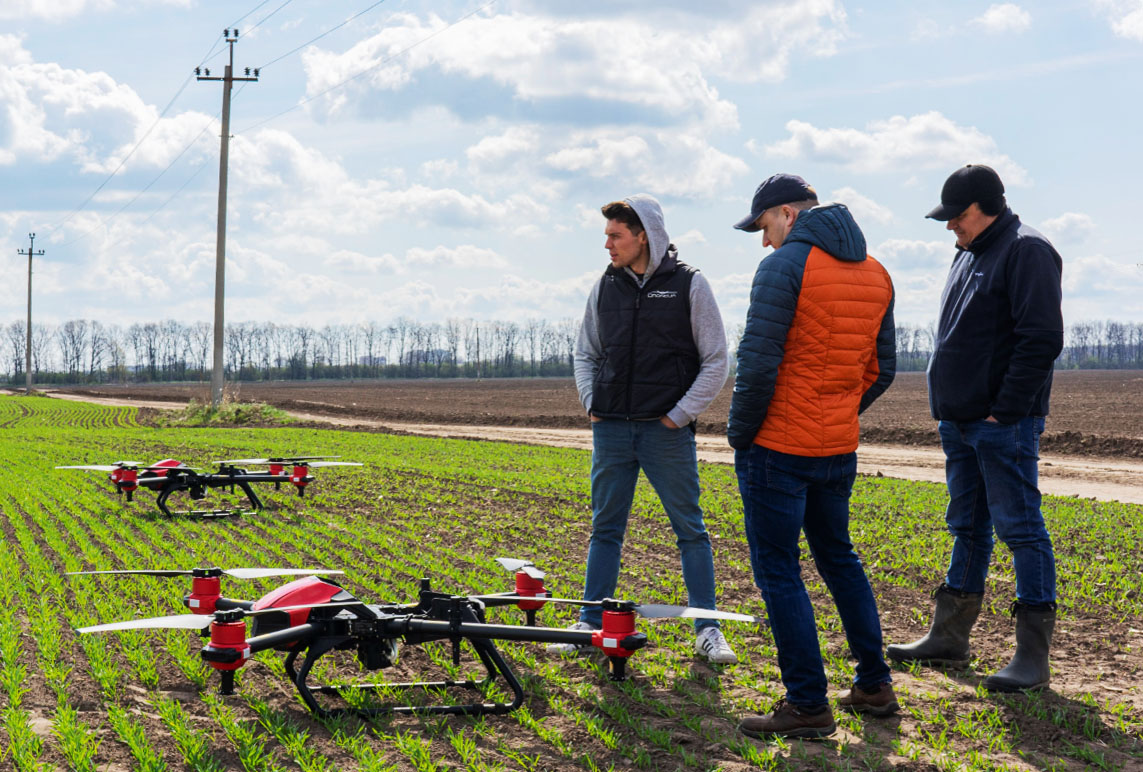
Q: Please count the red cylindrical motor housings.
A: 8